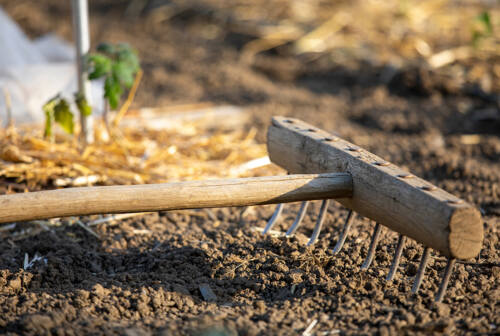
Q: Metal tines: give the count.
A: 8